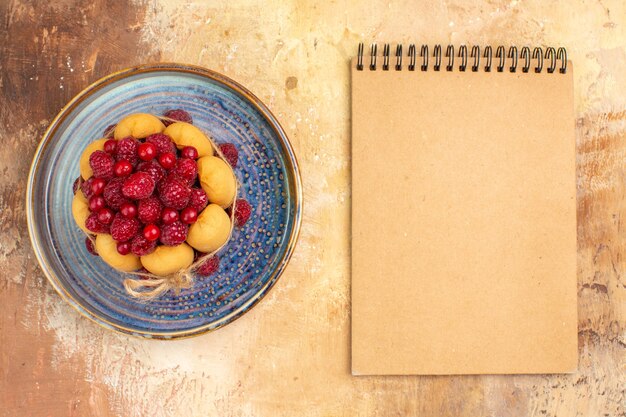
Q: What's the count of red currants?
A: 13